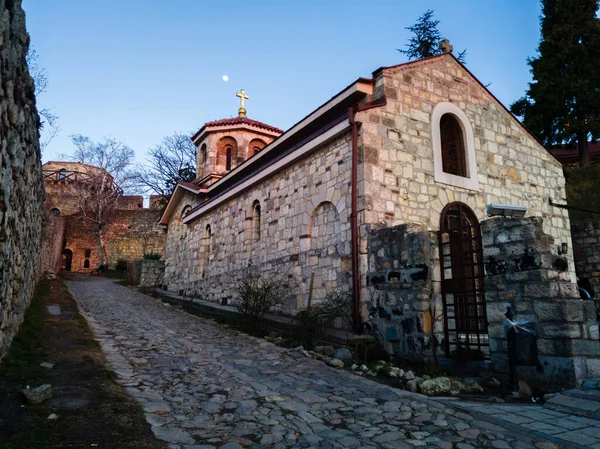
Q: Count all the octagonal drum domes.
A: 1